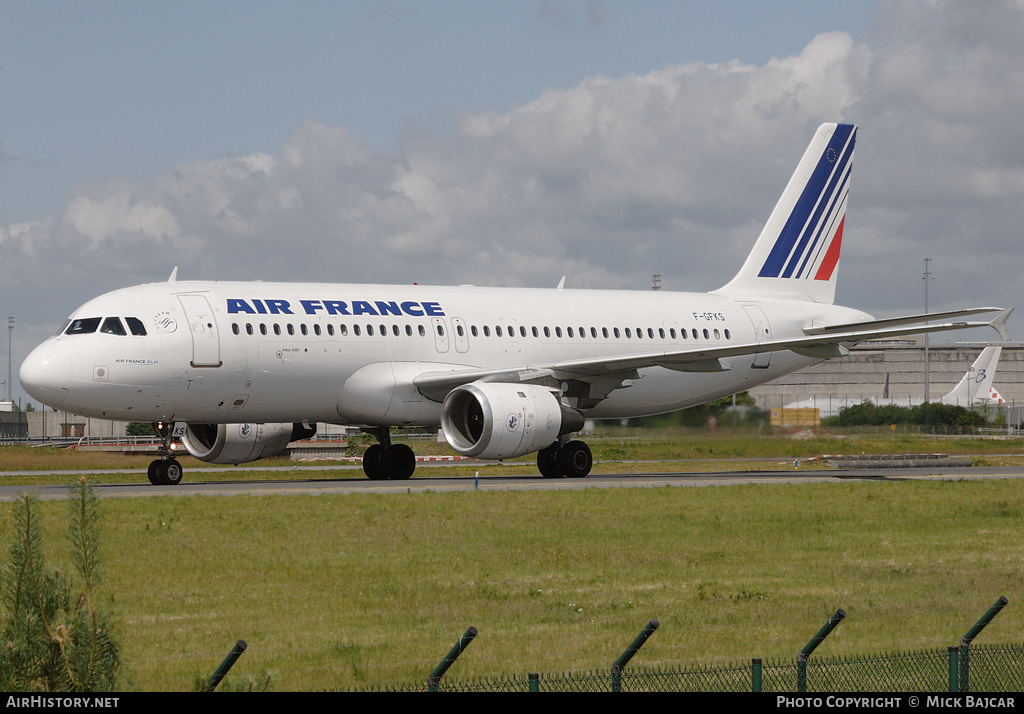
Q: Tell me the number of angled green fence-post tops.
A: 5